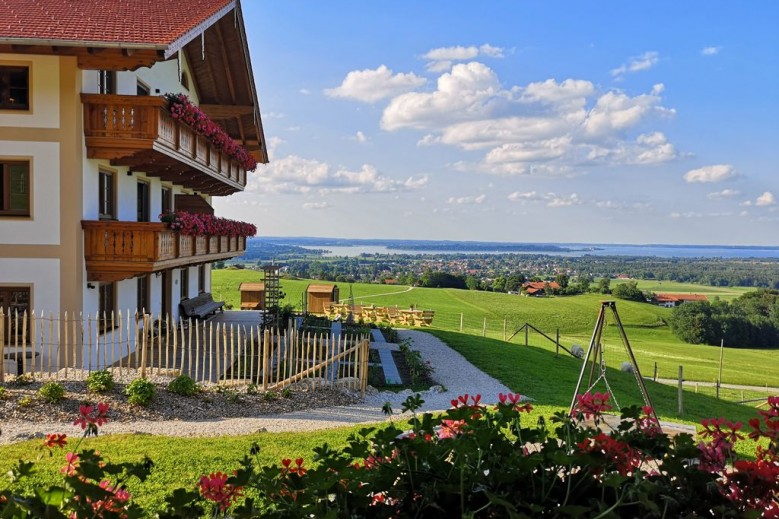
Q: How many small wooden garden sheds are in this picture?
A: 2